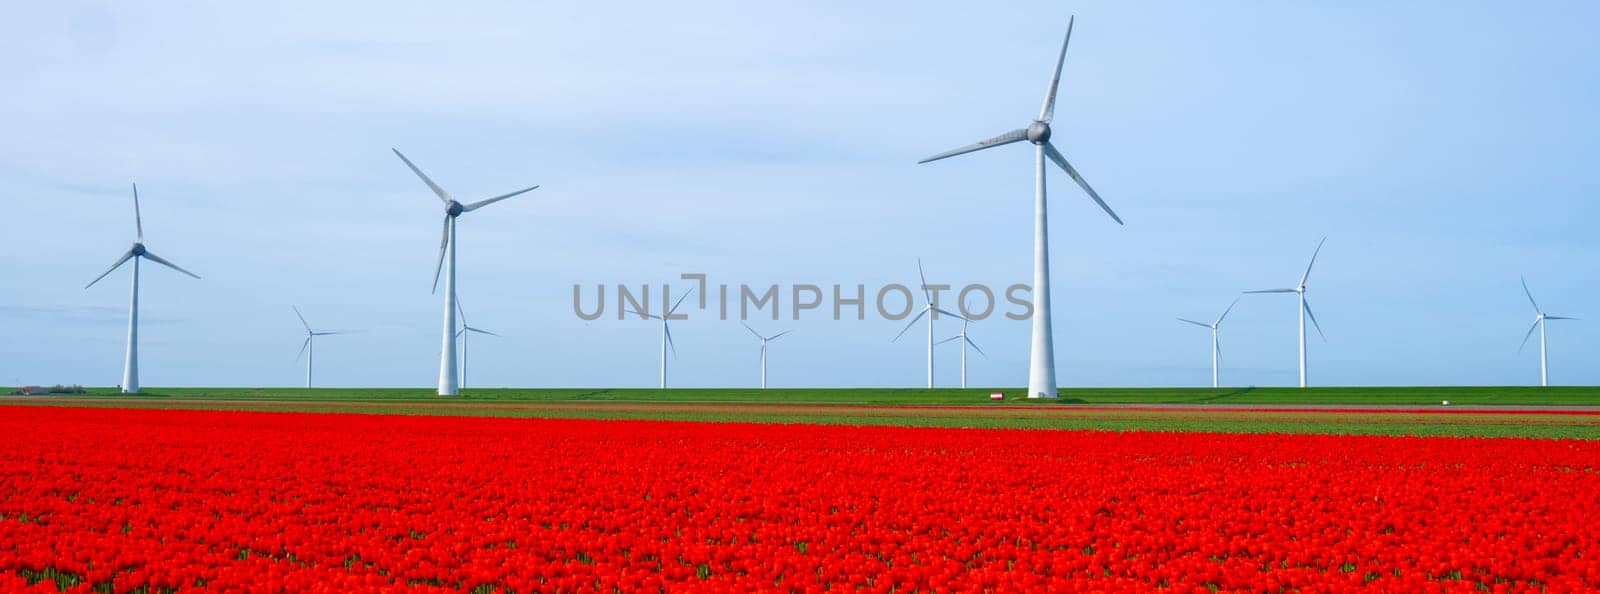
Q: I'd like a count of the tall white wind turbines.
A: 12